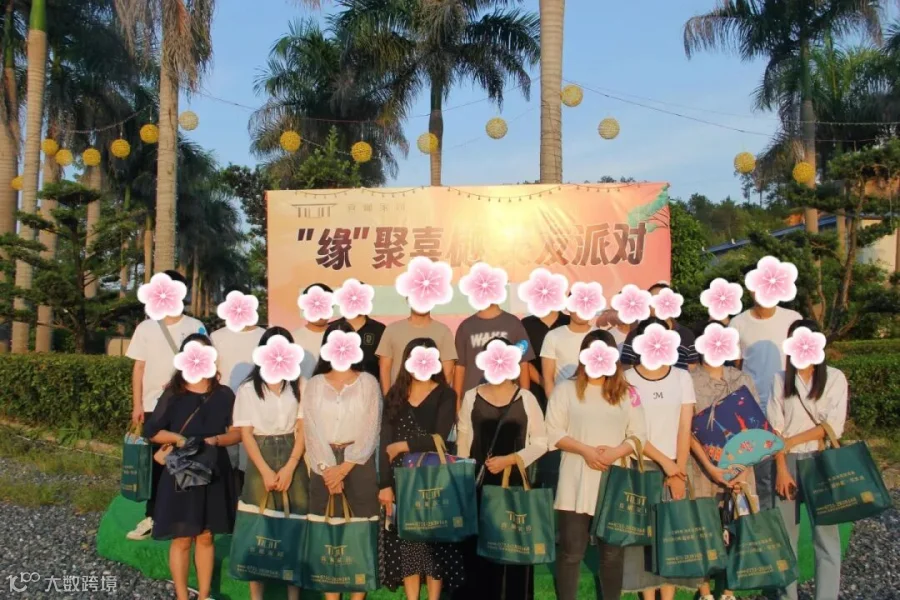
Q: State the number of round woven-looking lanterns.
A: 15